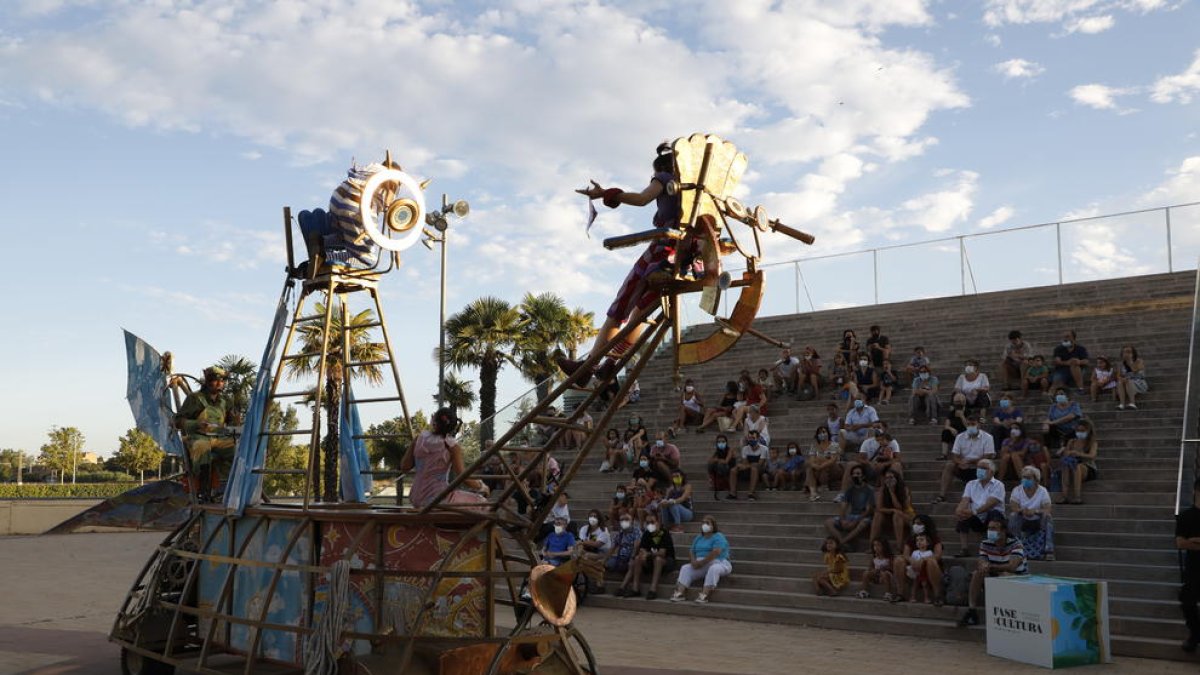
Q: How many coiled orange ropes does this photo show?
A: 0